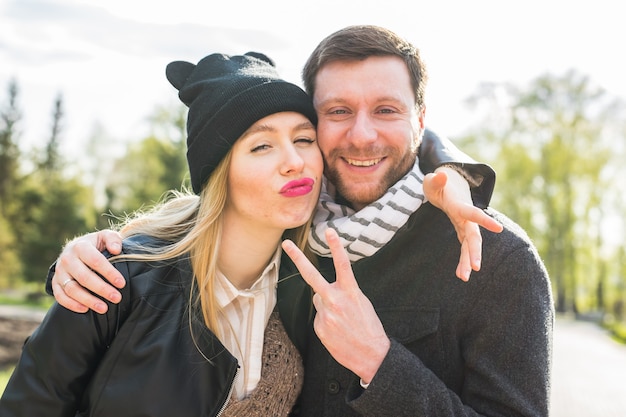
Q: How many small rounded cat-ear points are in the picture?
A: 2